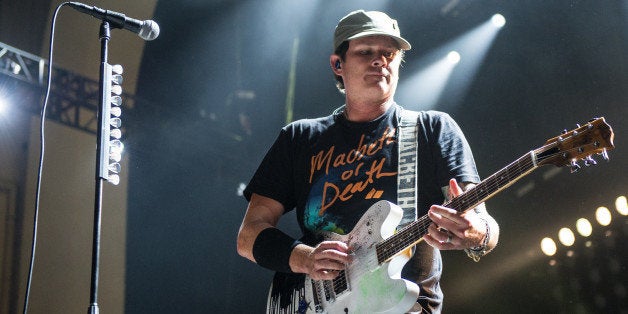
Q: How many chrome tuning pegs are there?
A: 6